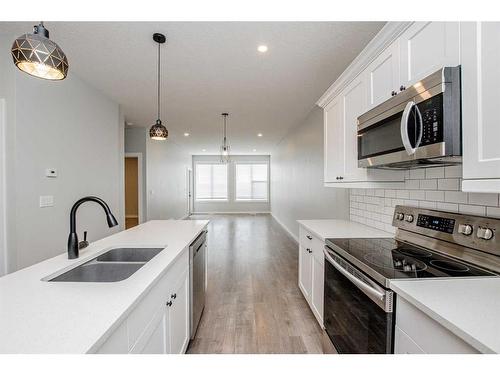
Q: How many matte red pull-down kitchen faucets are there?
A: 0